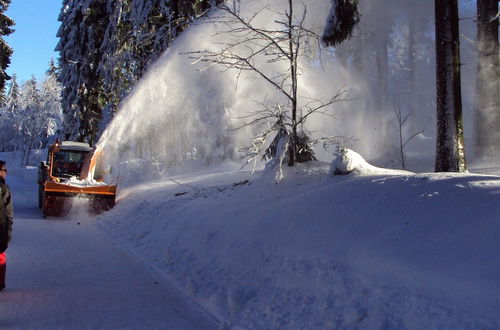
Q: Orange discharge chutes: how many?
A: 1